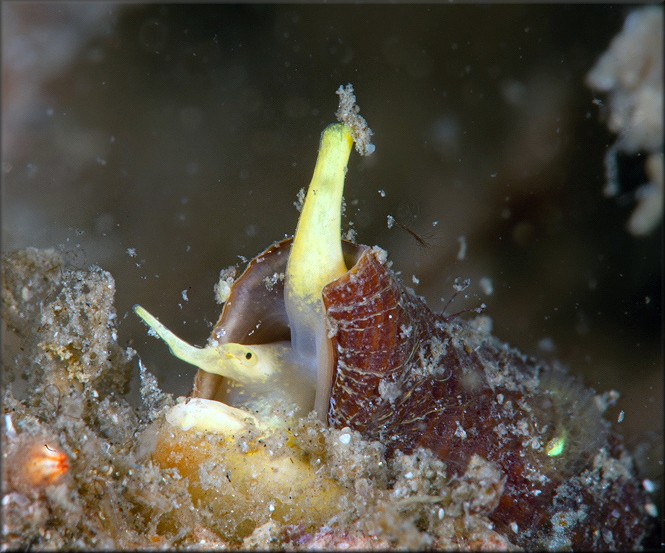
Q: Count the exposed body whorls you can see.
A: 1